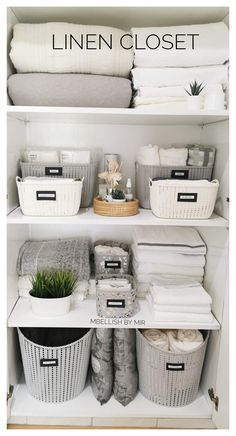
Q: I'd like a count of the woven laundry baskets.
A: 2